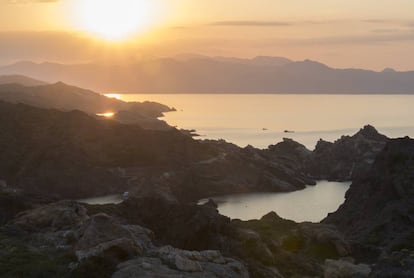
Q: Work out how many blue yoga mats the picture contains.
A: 0